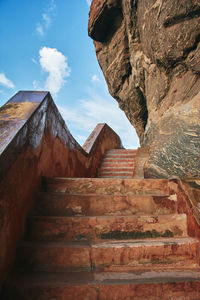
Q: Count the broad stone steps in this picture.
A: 5